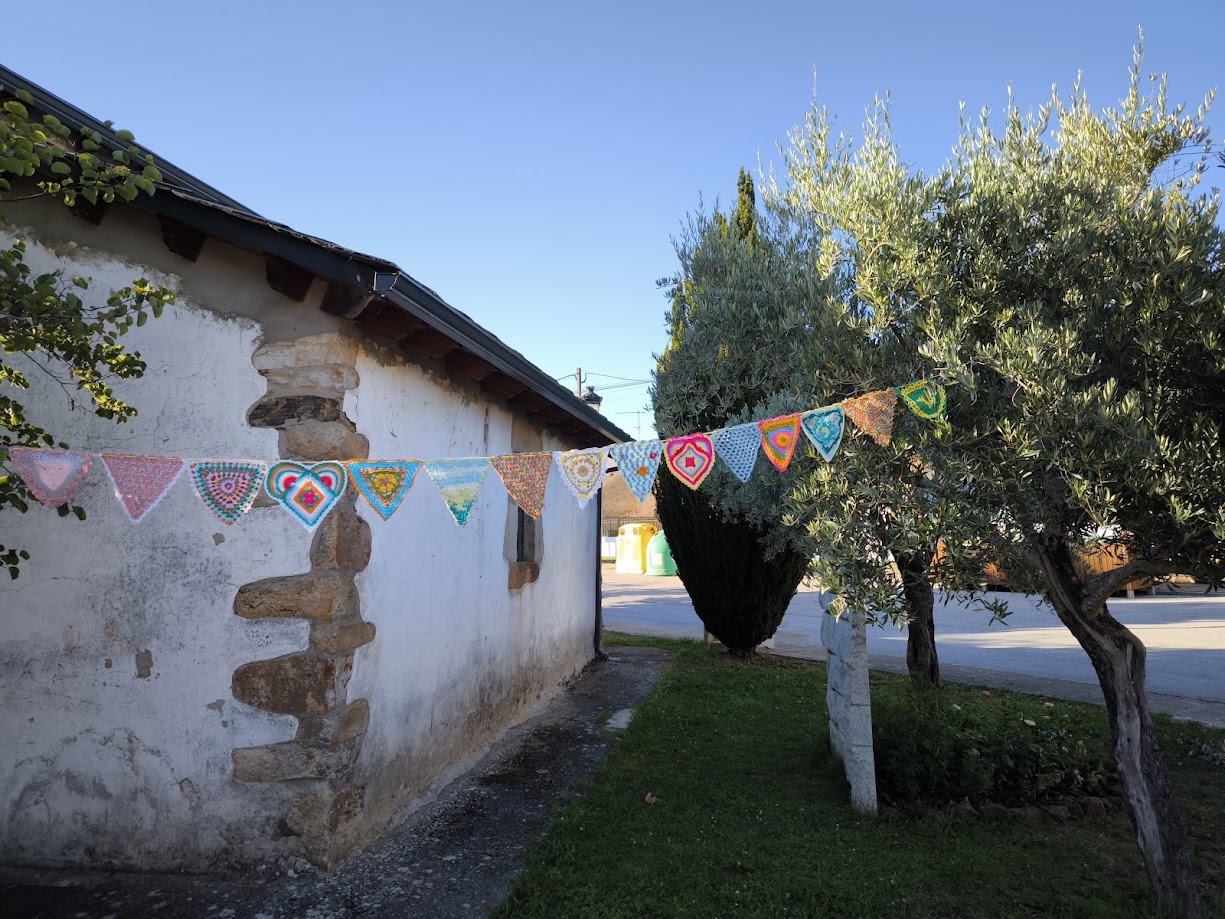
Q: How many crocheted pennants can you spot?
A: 15